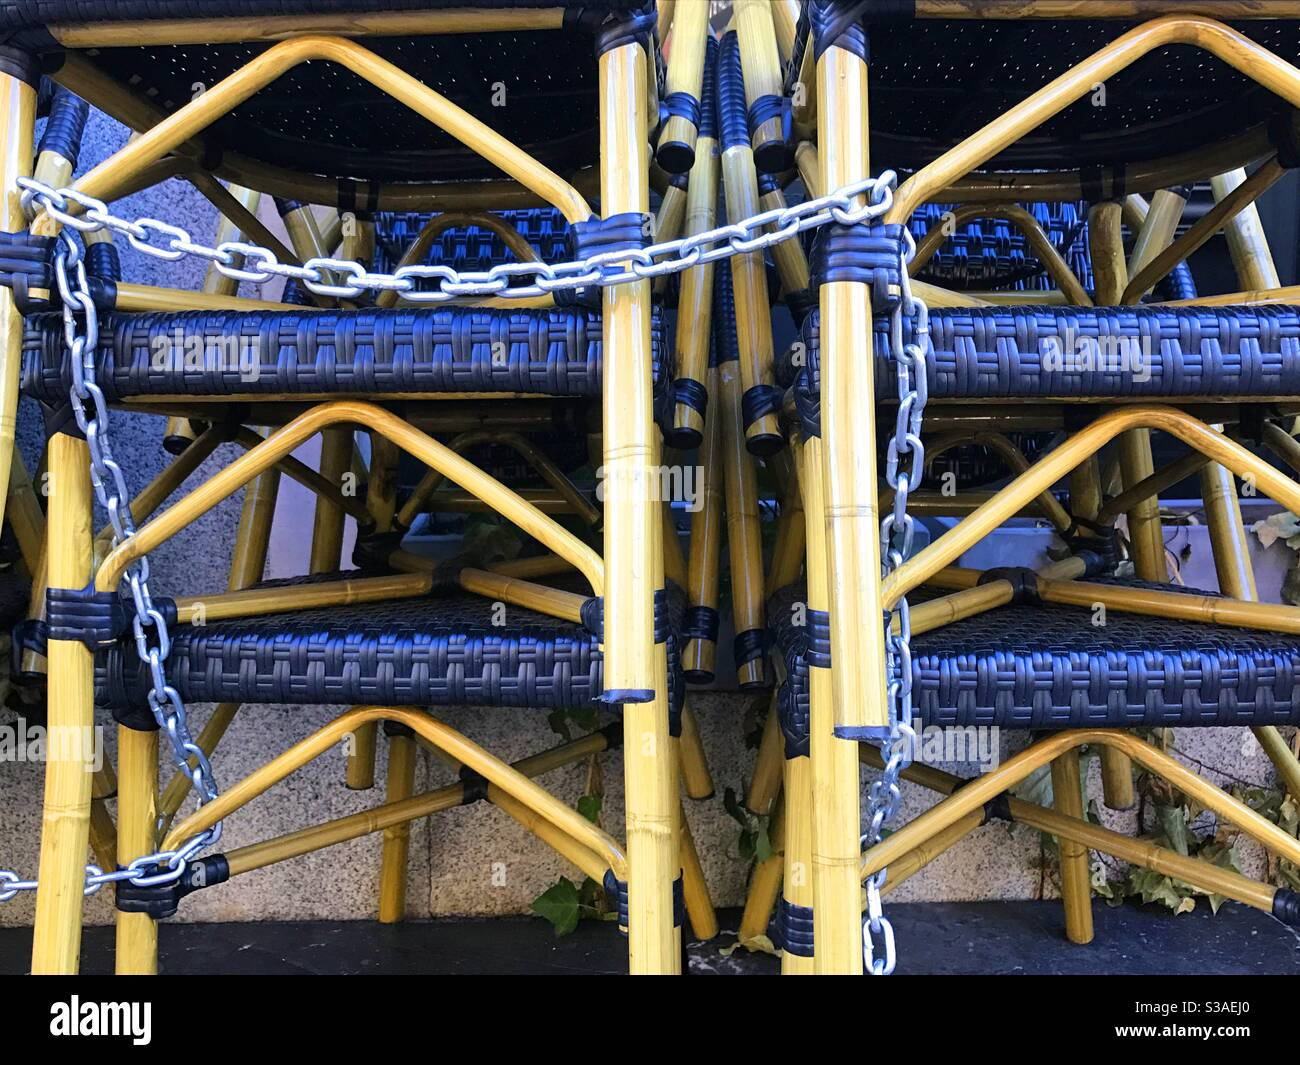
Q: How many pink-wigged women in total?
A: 0